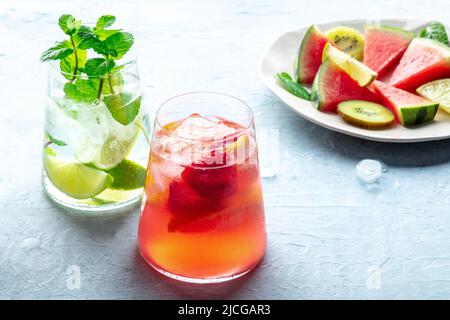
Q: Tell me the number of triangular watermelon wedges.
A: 5